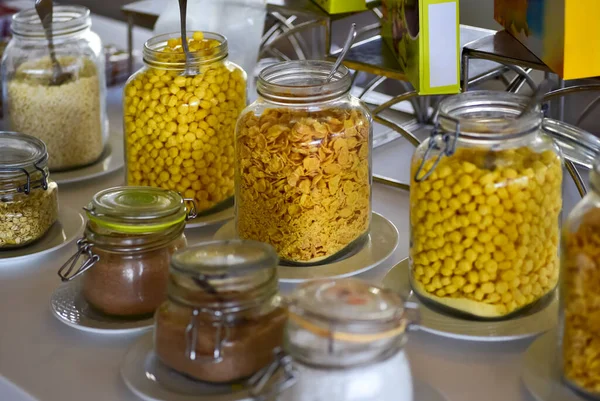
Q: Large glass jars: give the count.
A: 5